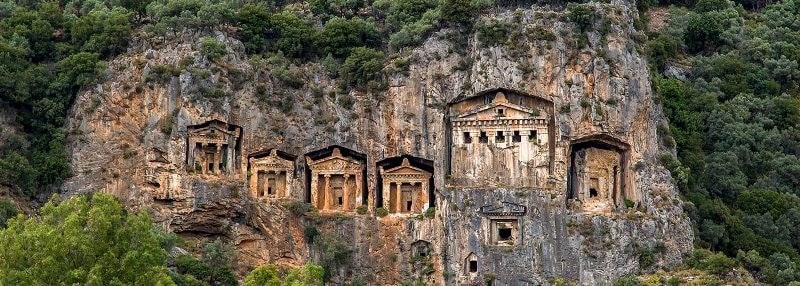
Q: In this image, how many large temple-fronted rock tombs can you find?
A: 6